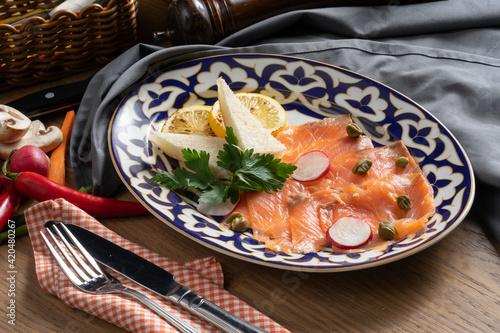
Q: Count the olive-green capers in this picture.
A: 6